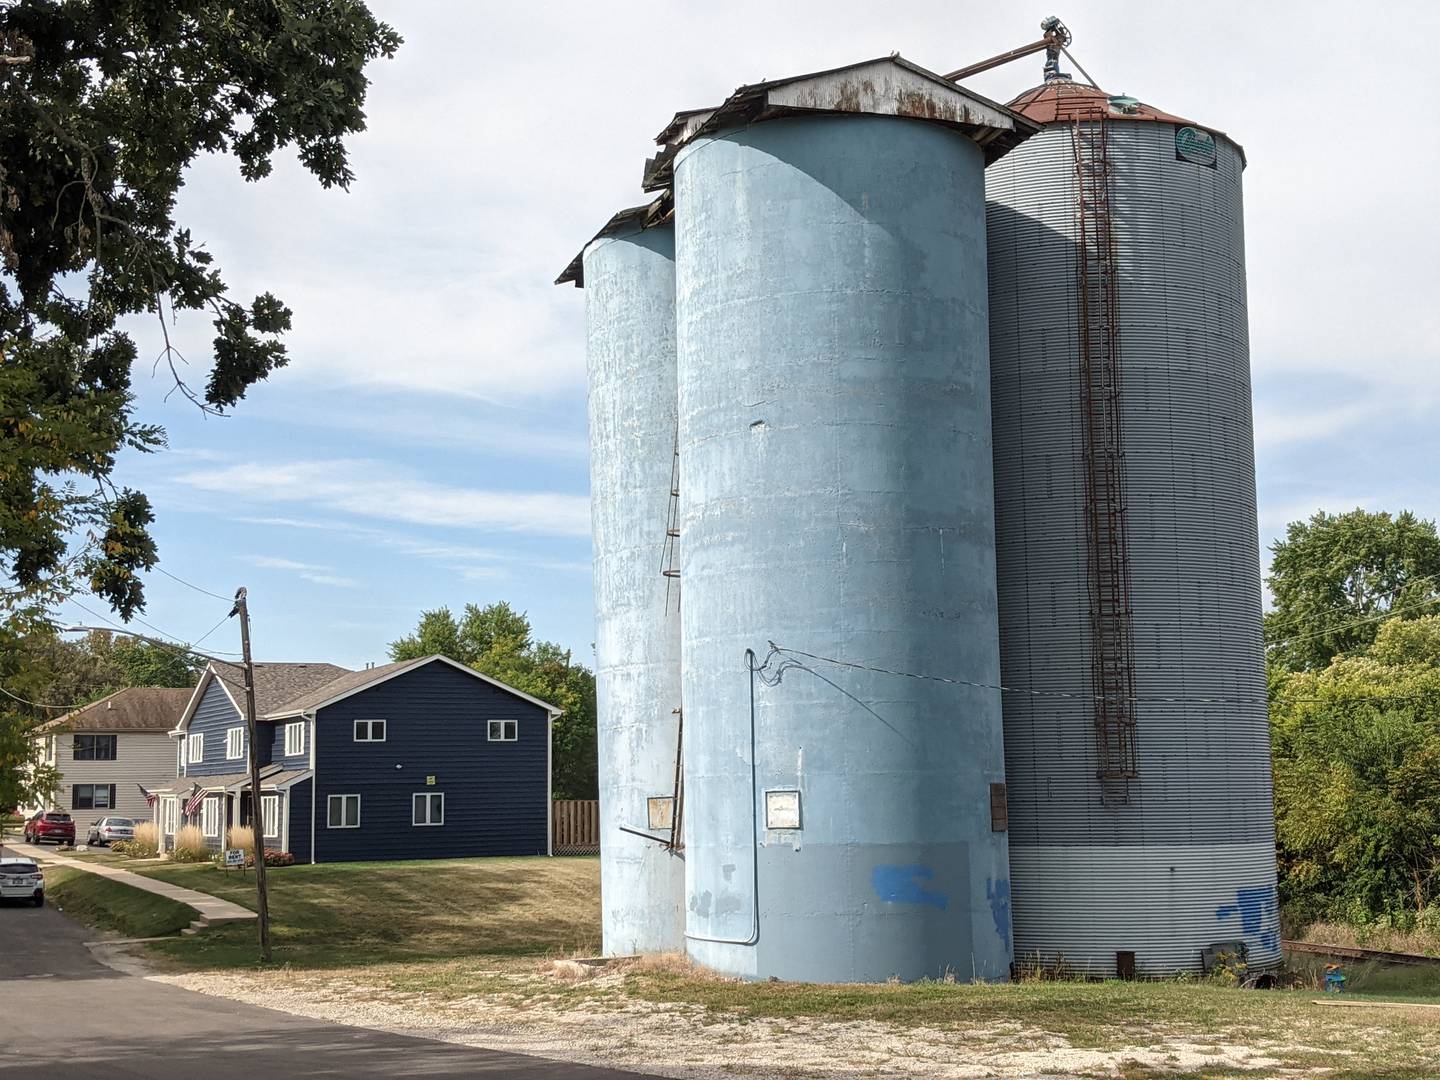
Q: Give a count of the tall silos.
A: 3